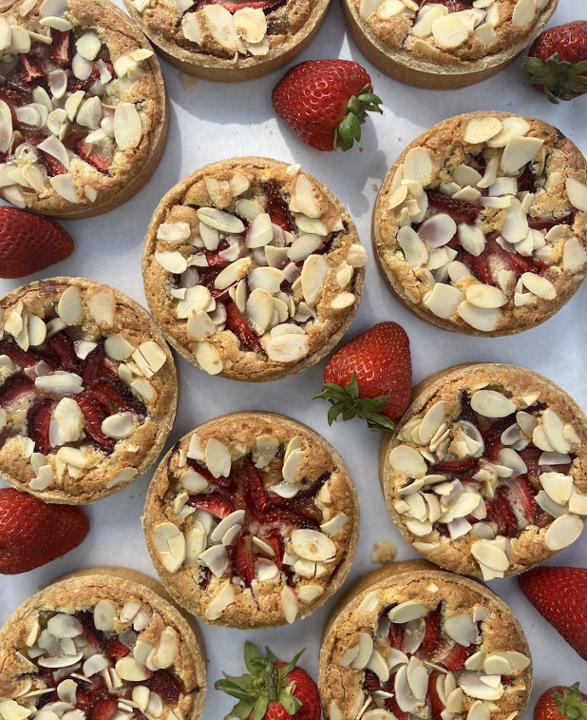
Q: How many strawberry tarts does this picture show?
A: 10